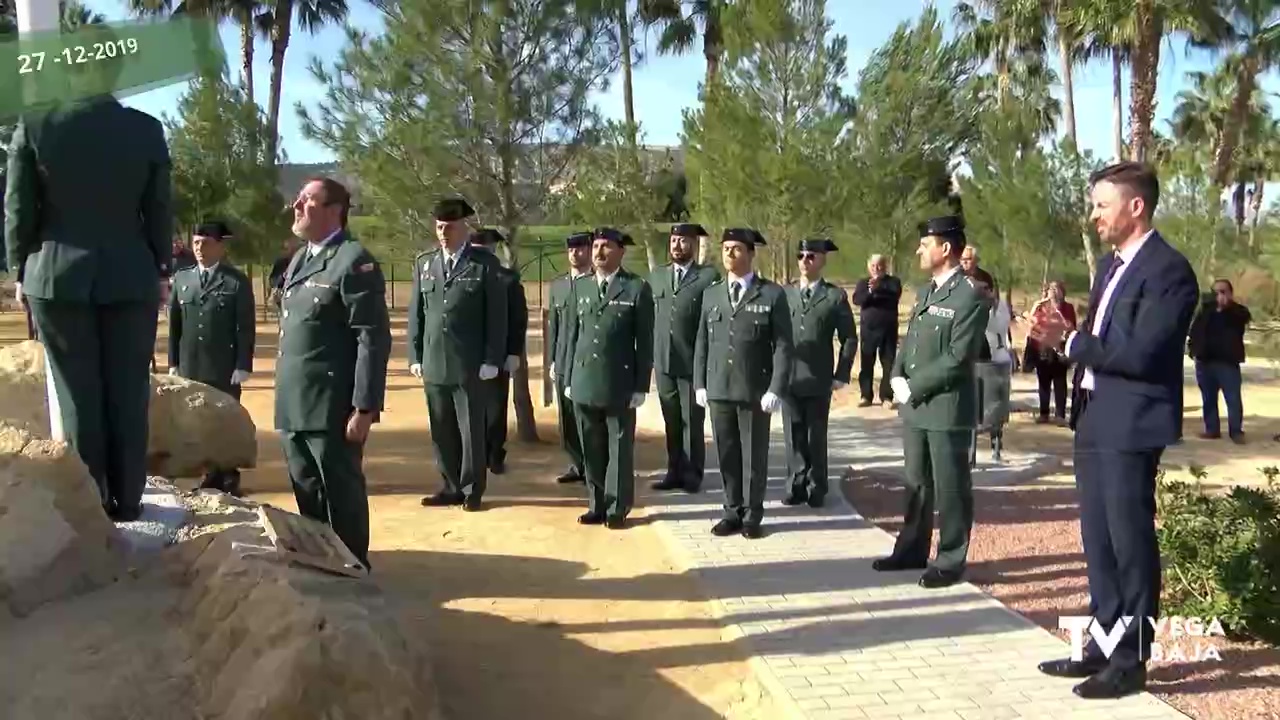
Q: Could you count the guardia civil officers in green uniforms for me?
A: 11